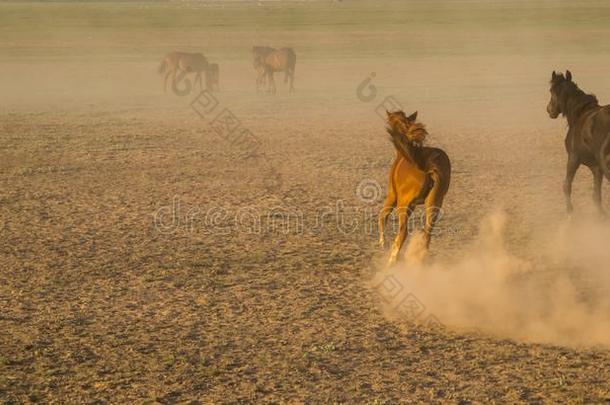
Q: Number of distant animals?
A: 4